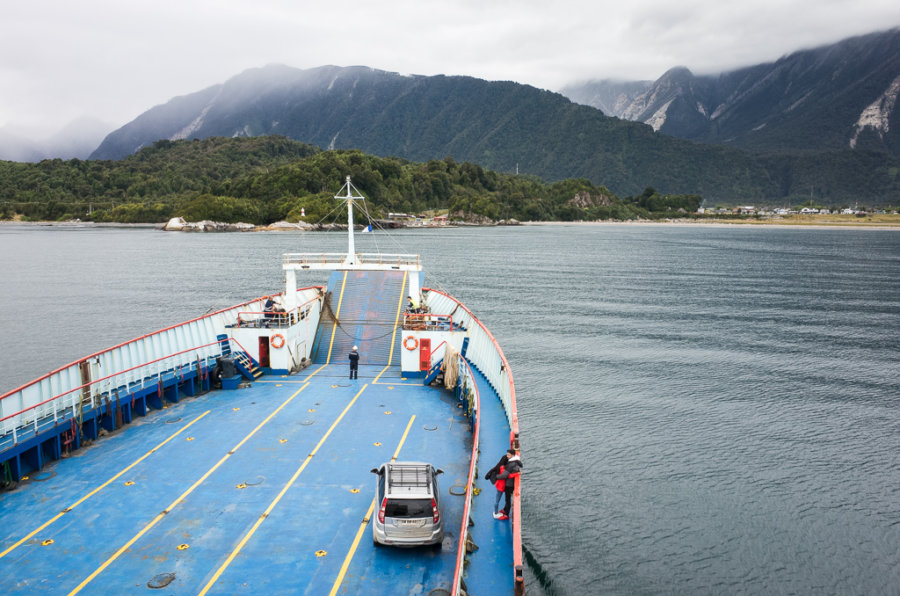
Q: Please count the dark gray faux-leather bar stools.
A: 0